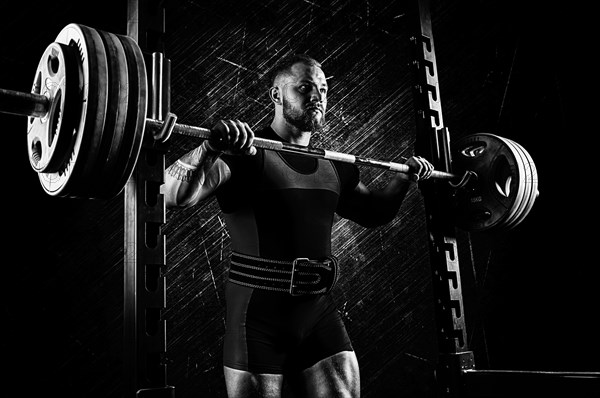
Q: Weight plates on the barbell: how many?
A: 7